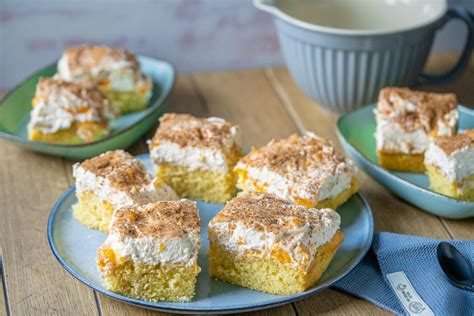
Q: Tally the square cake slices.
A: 9